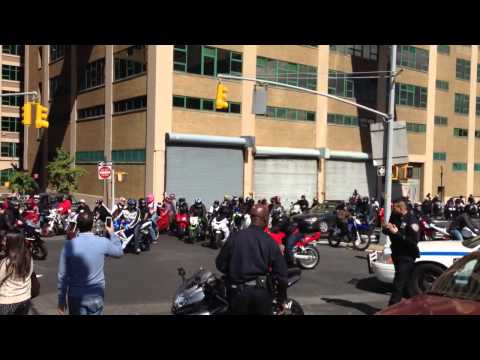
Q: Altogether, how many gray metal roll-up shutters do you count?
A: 3